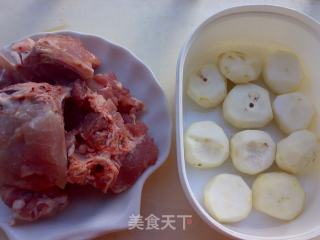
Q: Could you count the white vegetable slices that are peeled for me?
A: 10